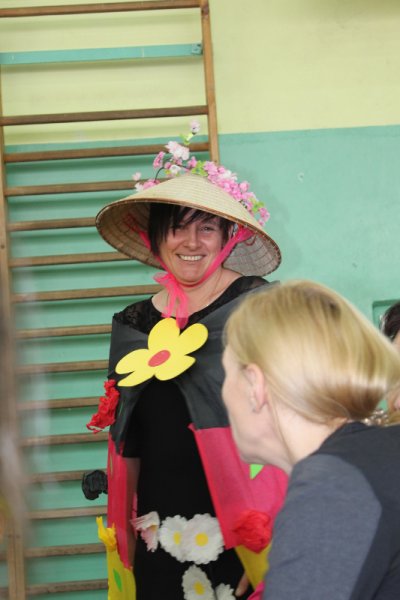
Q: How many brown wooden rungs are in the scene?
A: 15